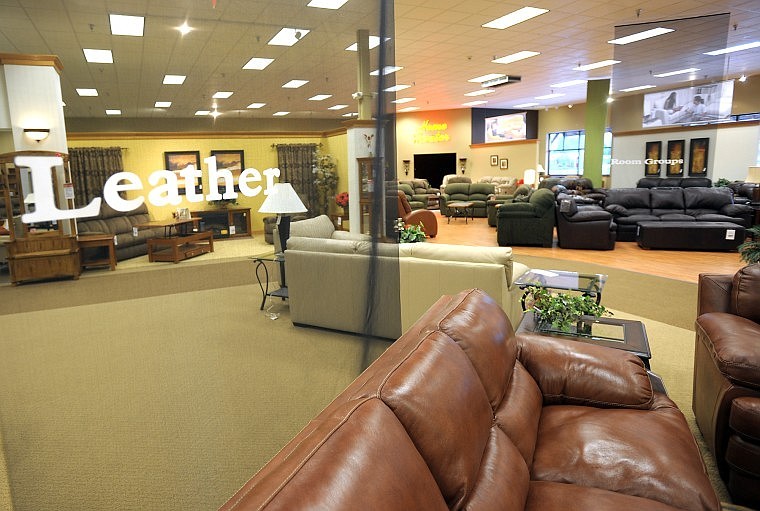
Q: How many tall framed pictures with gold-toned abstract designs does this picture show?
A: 3